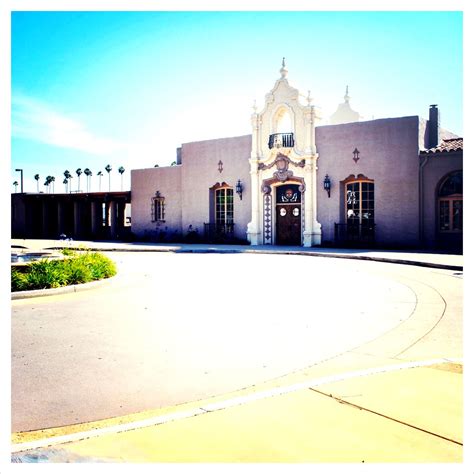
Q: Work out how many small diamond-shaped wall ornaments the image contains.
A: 2